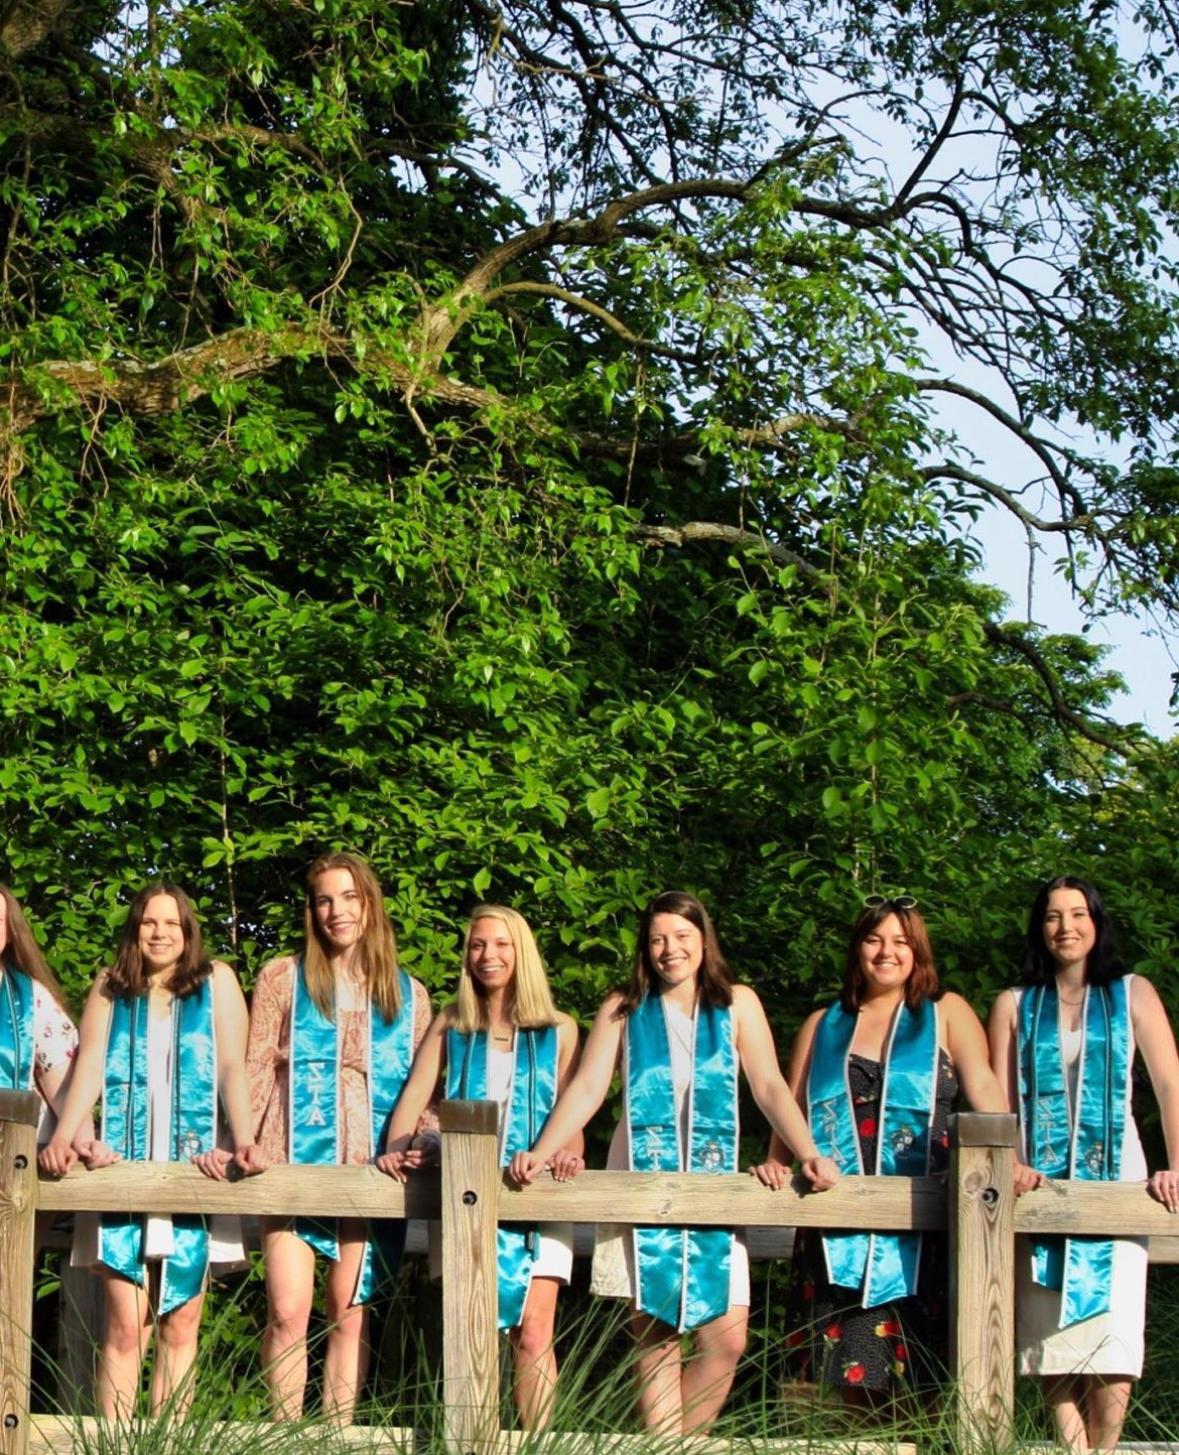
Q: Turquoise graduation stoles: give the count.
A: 7